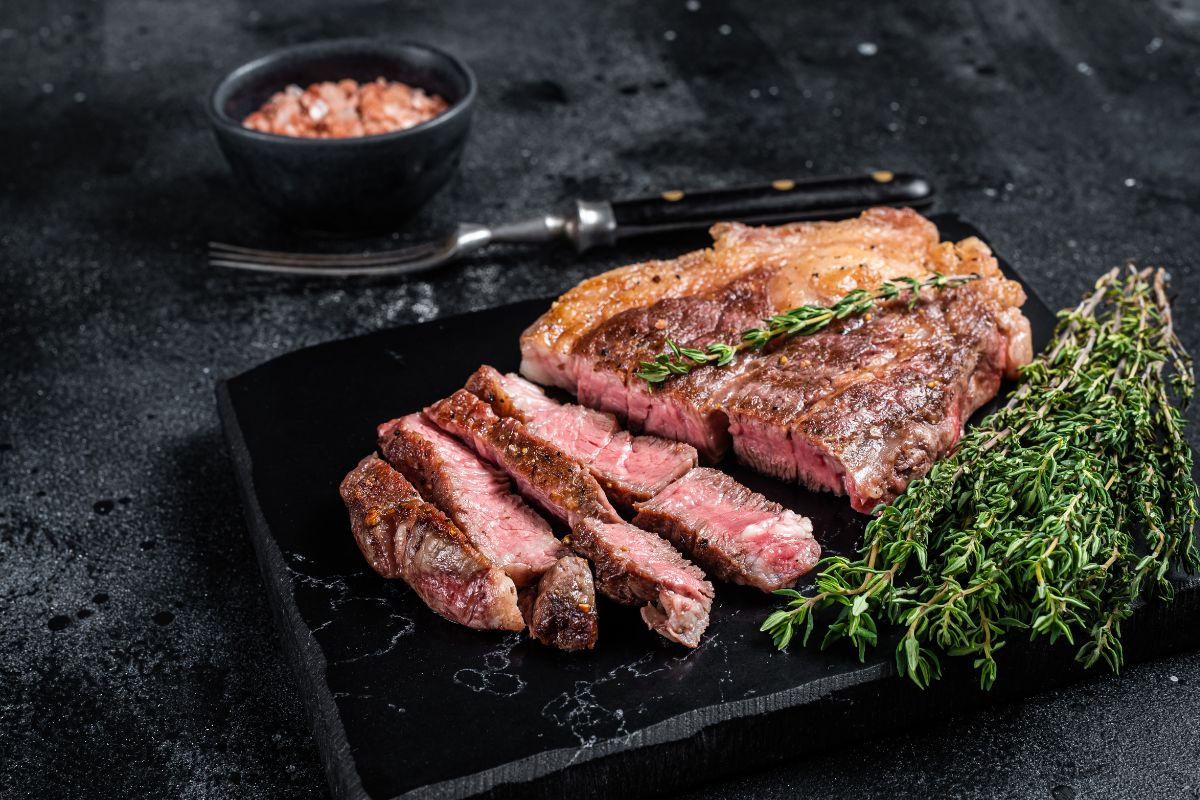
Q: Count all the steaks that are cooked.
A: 1